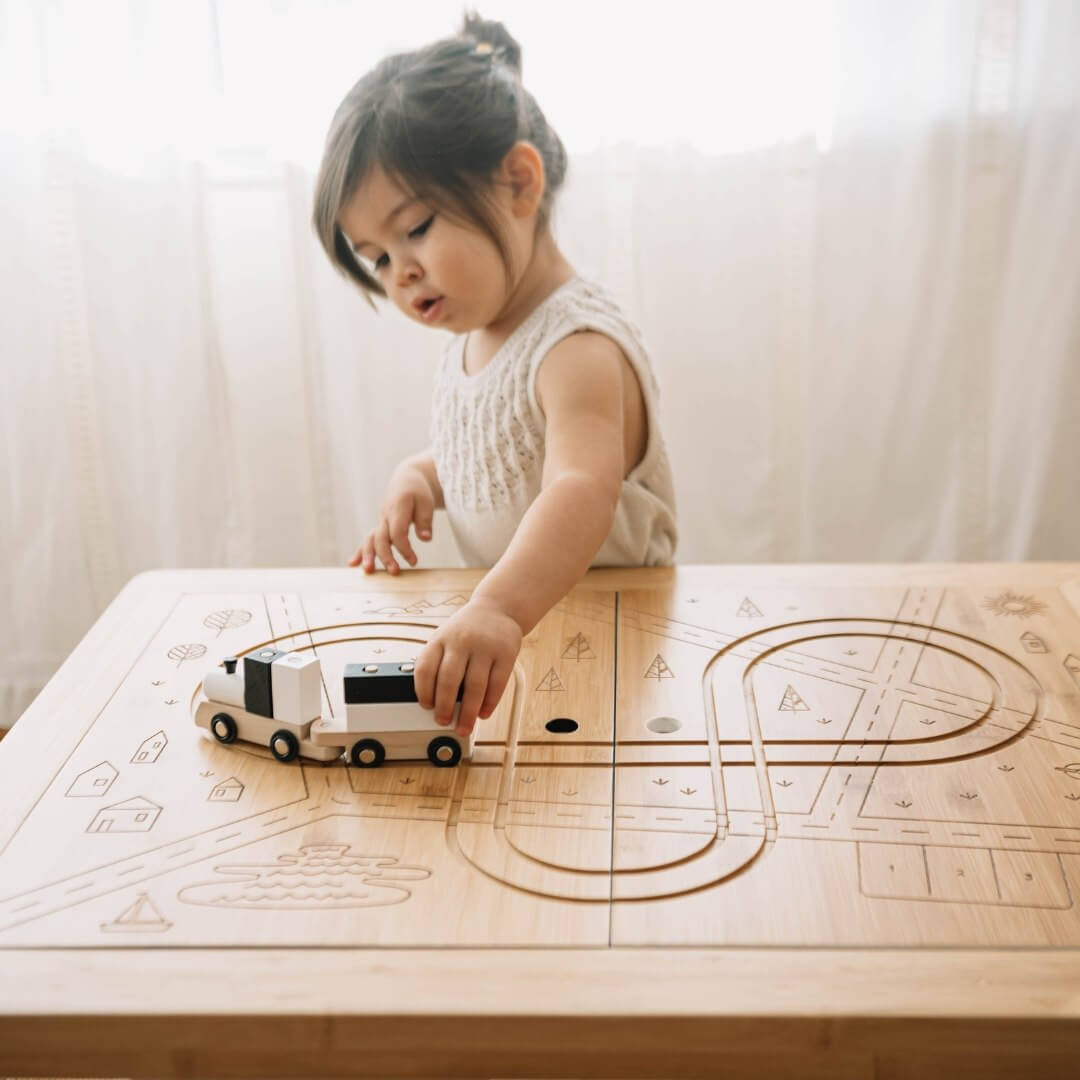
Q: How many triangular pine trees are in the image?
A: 5